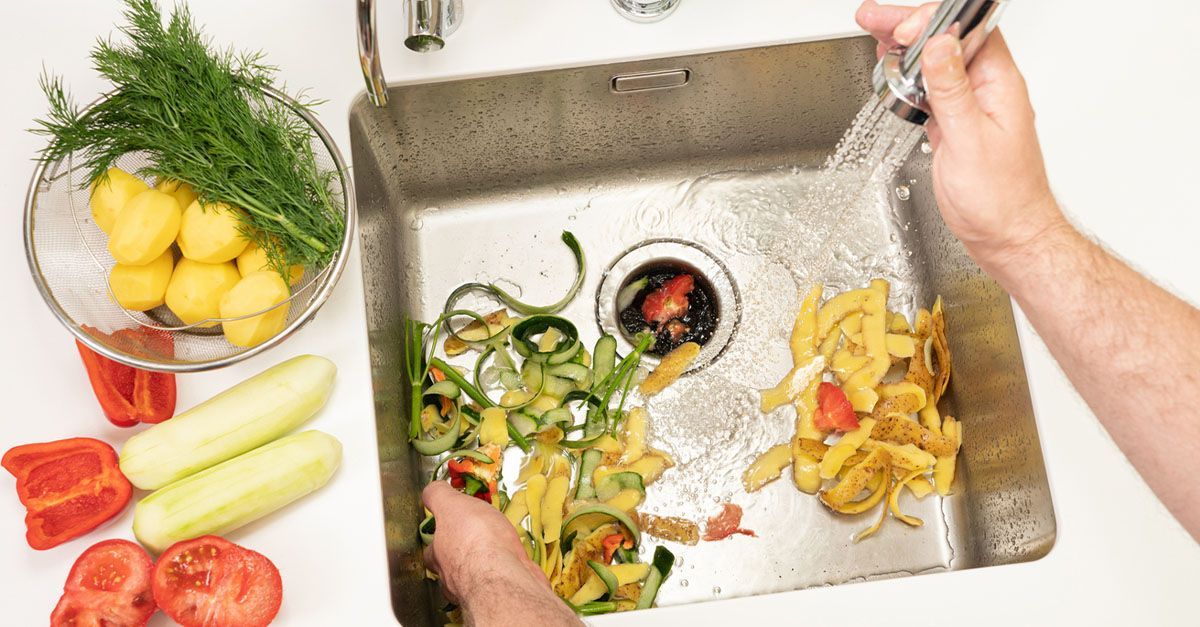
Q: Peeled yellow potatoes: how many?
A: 8